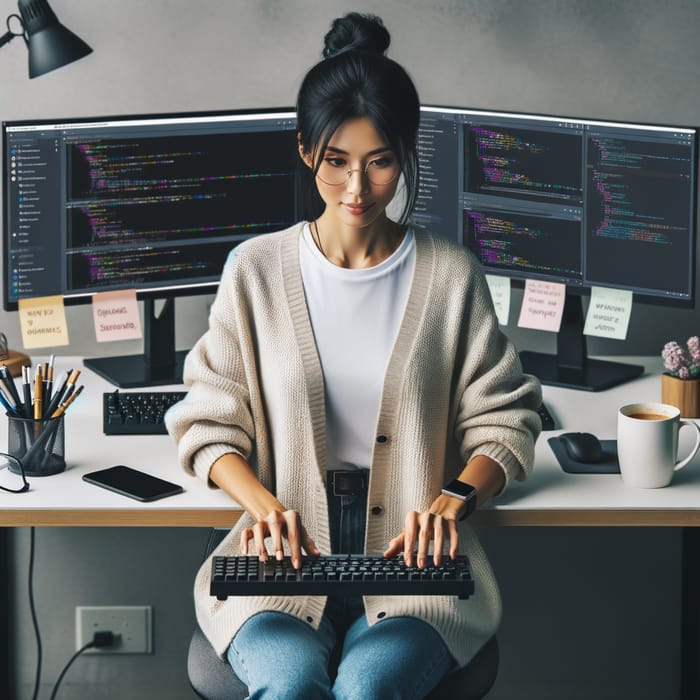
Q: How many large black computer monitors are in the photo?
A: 2